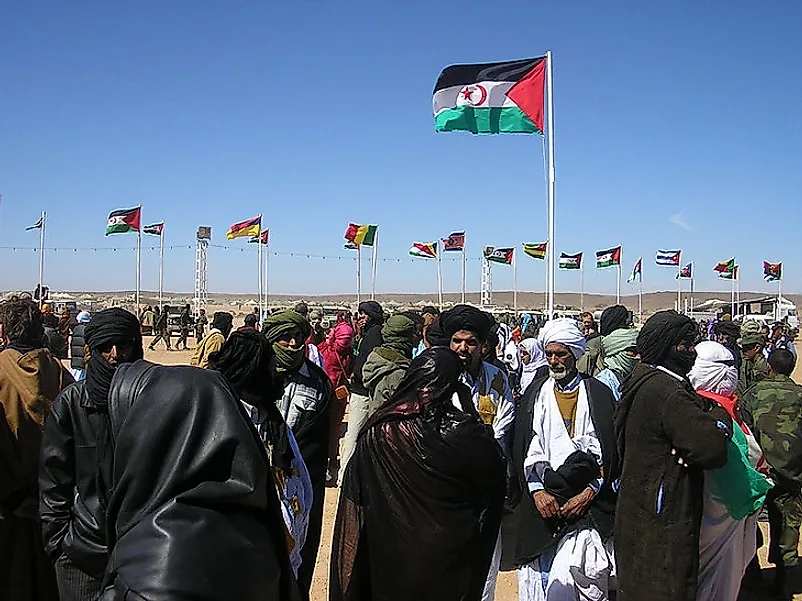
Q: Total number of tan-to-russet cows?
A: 0